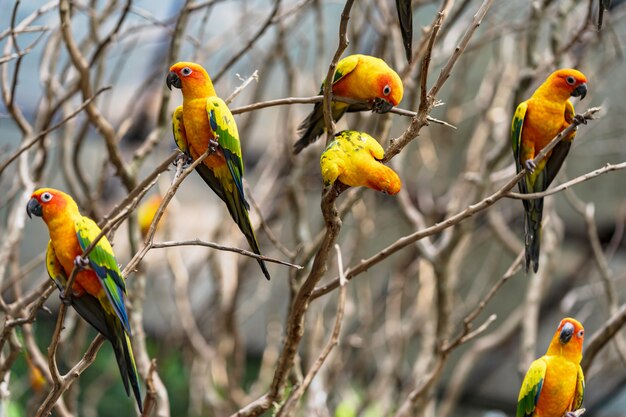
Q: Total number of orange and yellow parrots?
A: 6